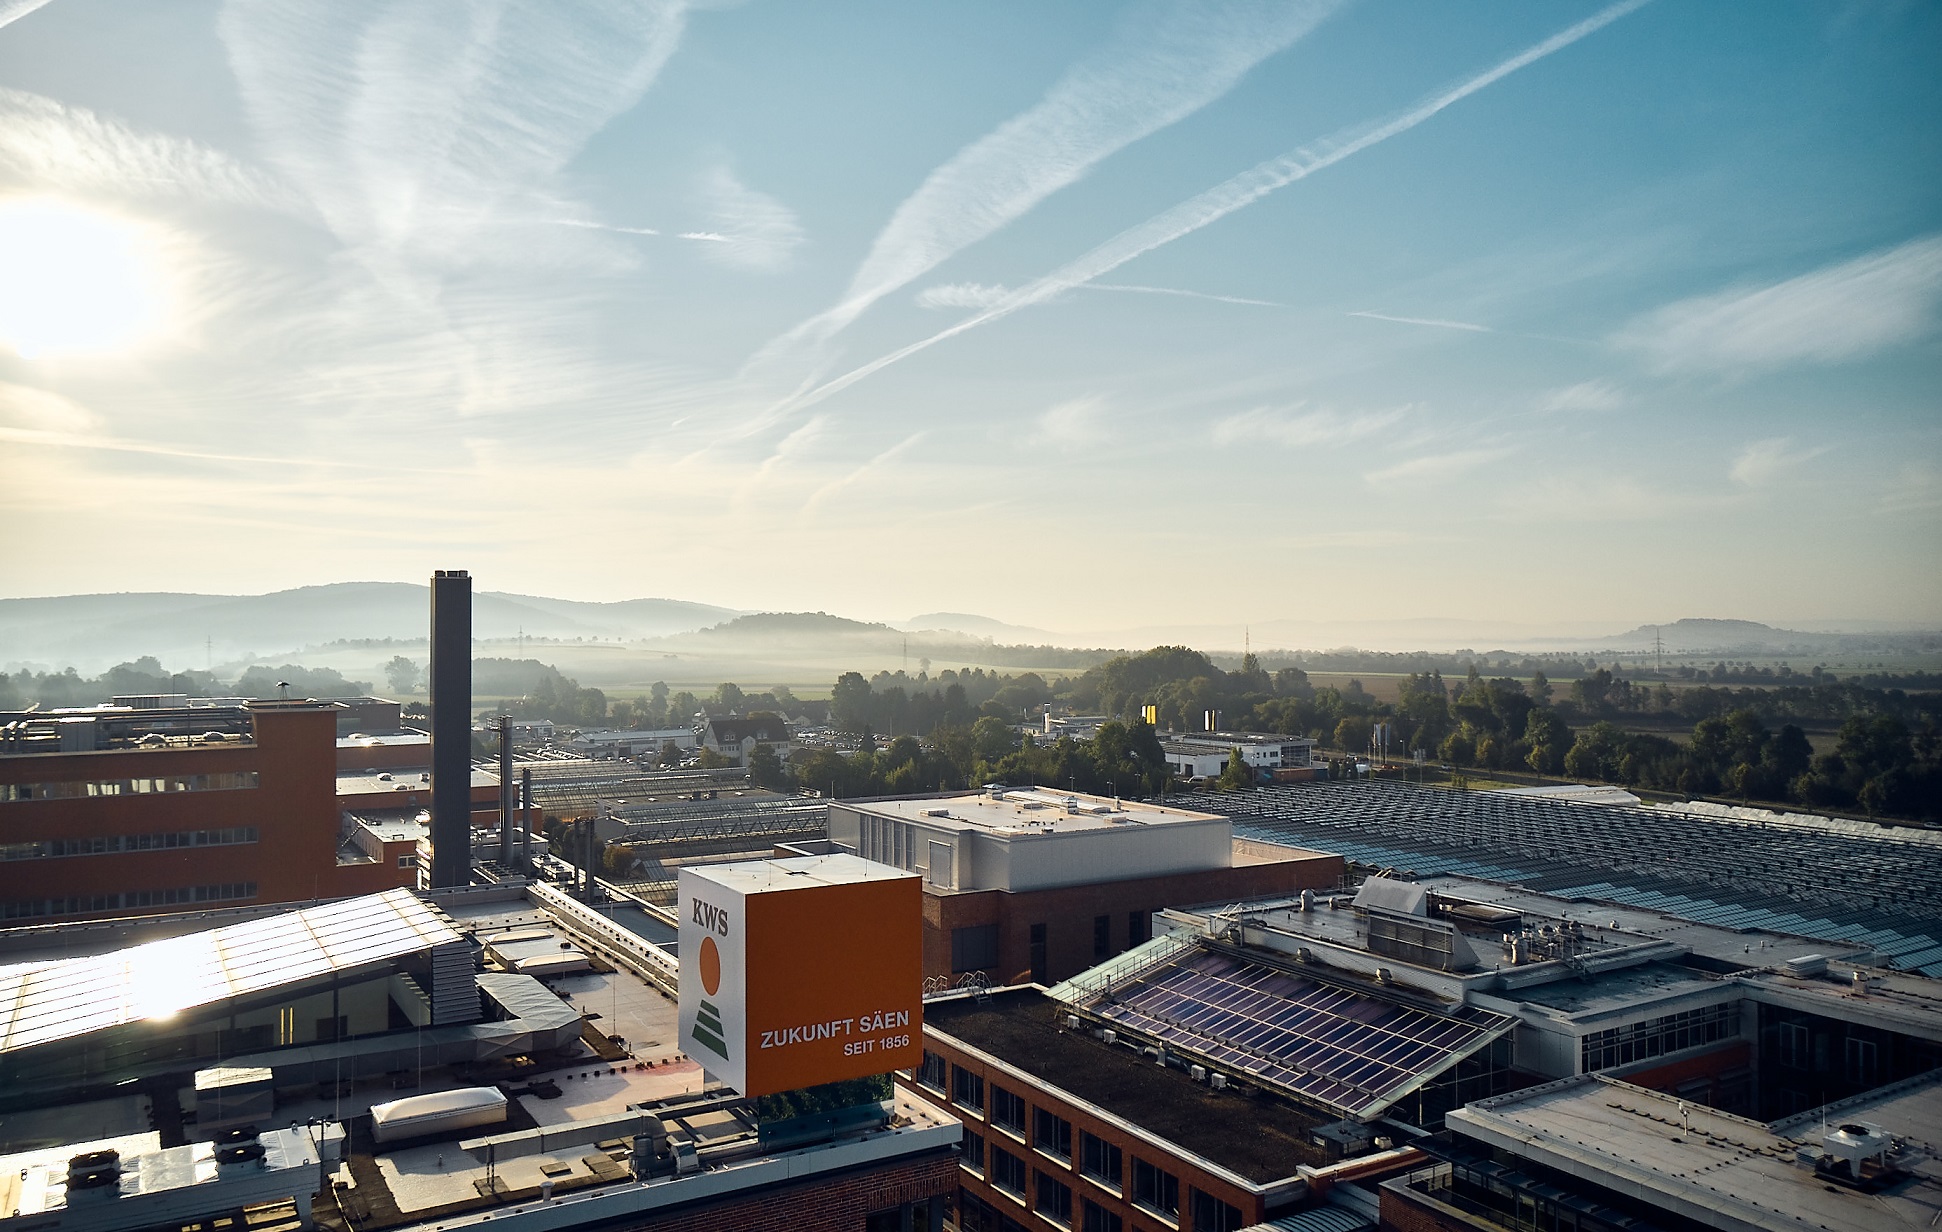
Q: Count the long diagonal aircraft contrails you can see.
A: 2